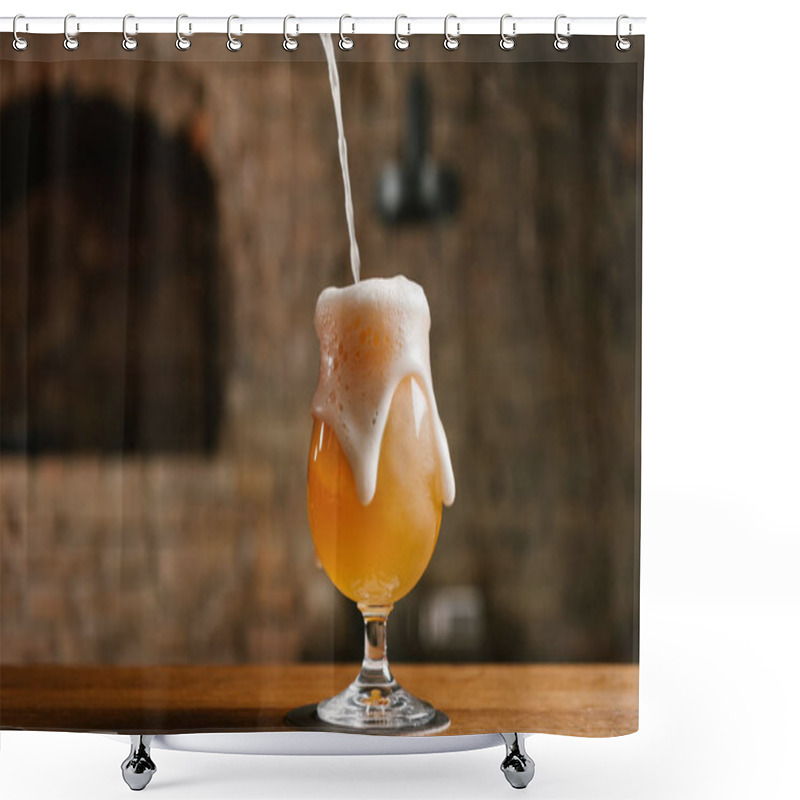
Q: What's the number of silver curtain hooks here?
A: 12